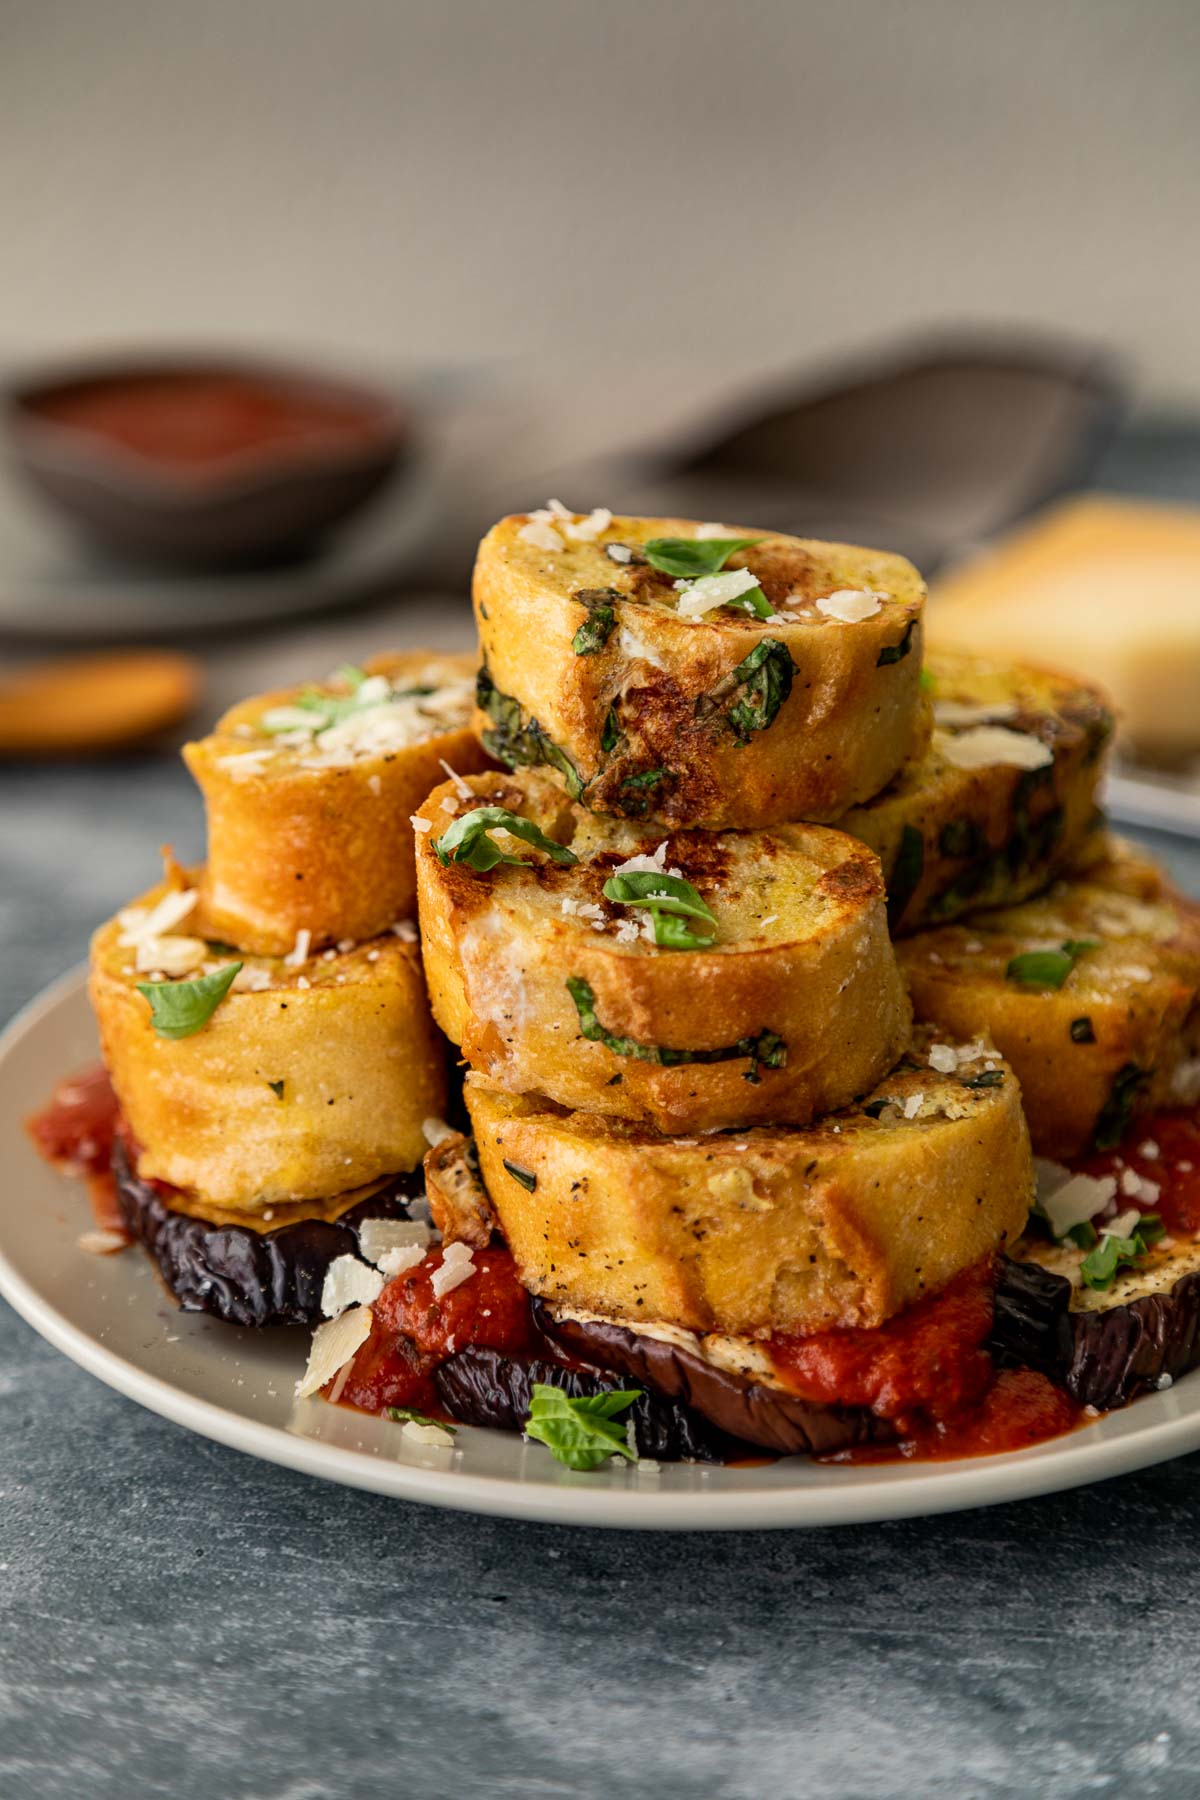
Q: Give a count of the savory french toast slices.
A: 7